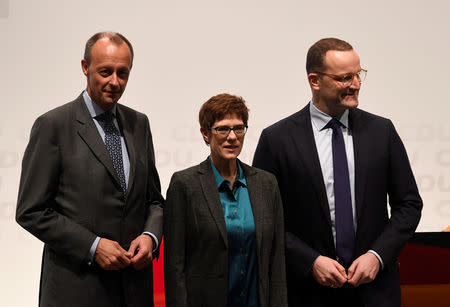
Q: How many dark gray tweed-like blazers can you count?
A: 1